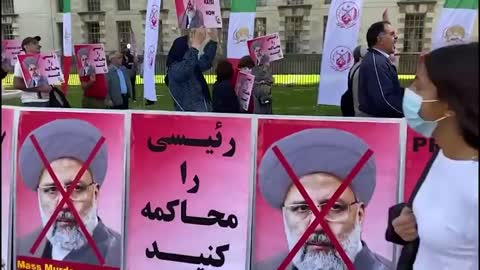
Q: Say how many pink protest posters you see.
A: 11